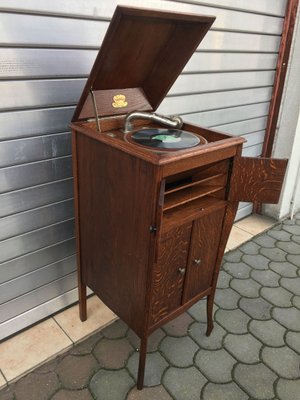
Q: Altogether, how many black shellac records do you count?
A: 1